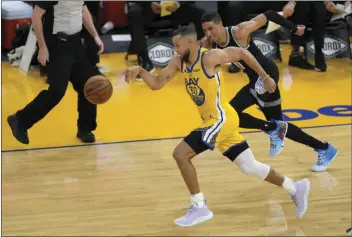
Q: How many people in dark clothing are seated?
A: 3